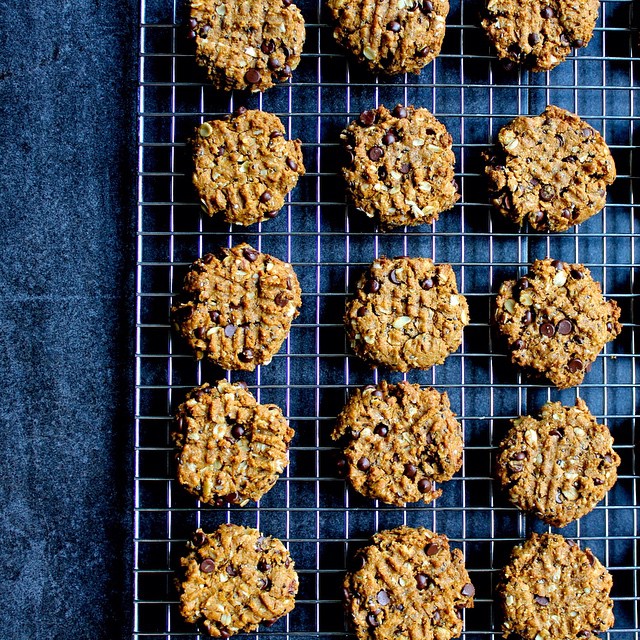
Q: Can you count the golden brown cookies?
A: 15